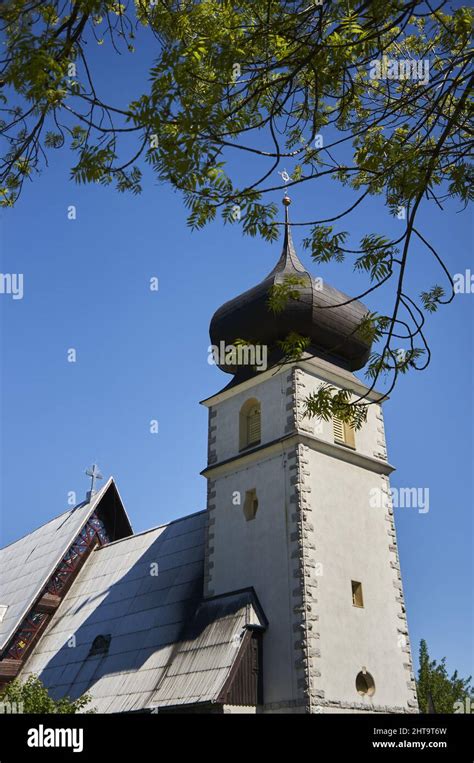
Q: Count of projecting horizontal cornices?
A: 2